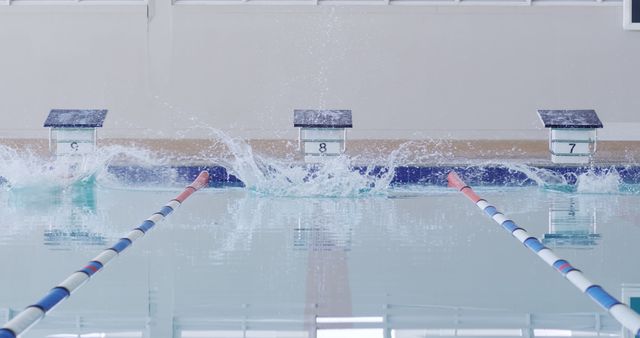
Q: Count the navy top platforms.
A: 3